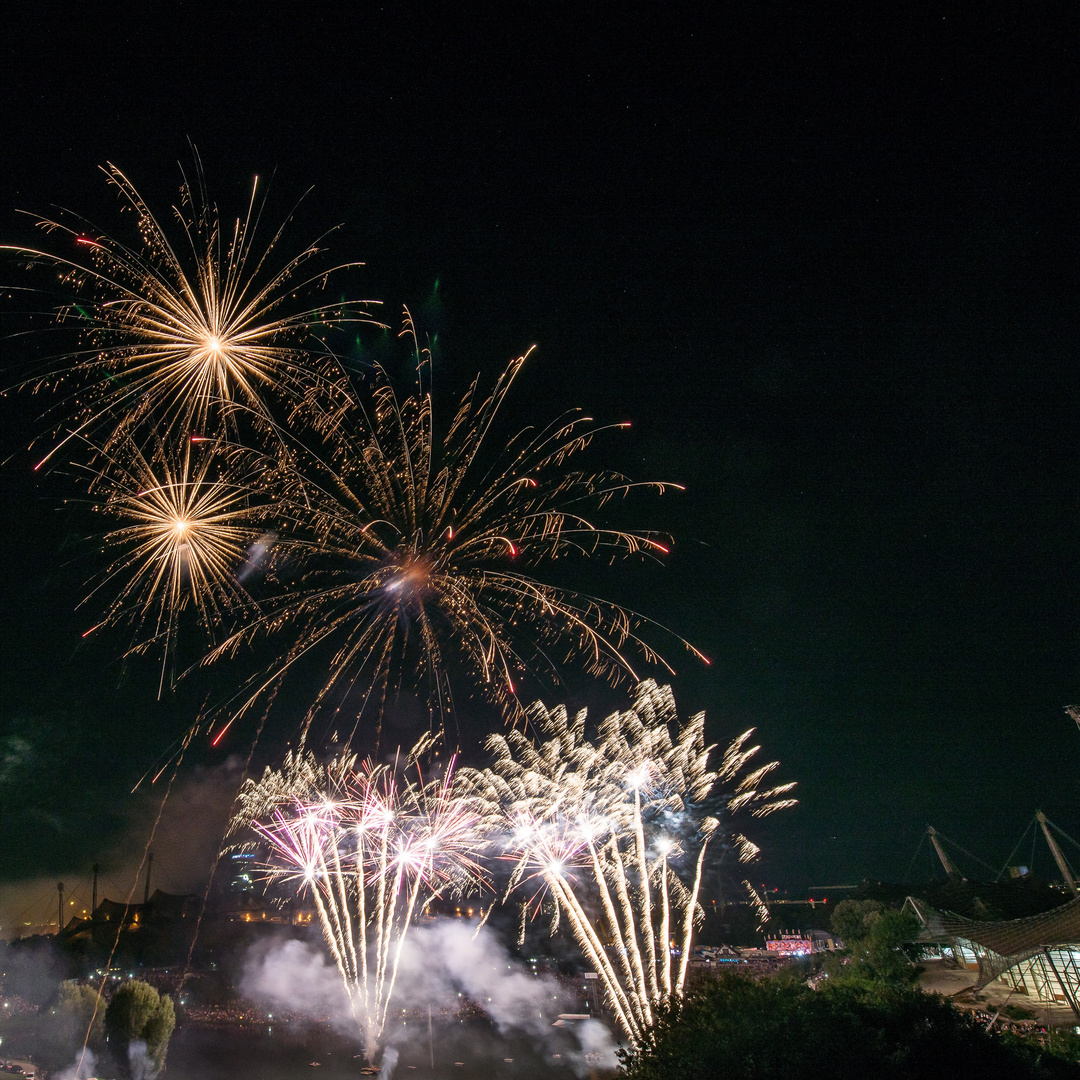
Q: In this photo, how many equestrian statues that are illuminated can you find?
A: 0